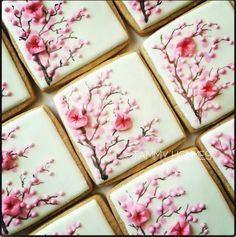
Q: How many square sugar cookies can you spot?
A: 9